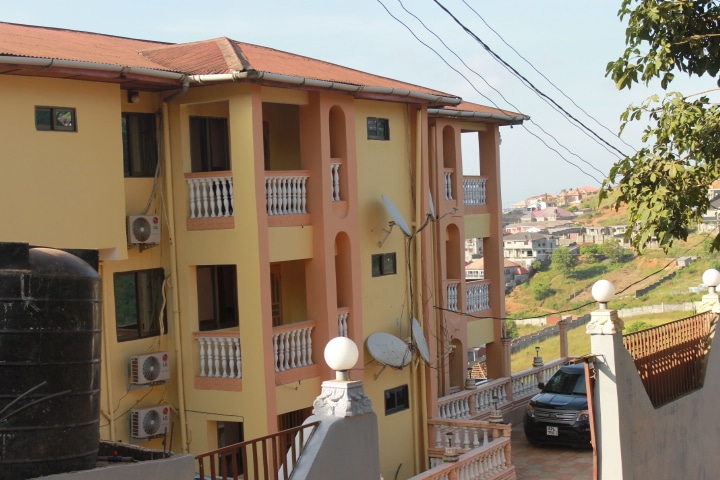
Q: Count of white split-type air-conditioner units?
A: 3